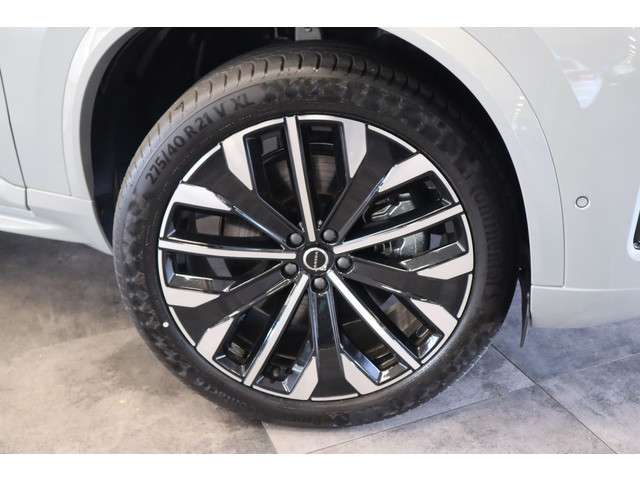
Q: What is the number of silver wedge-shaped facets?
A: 10